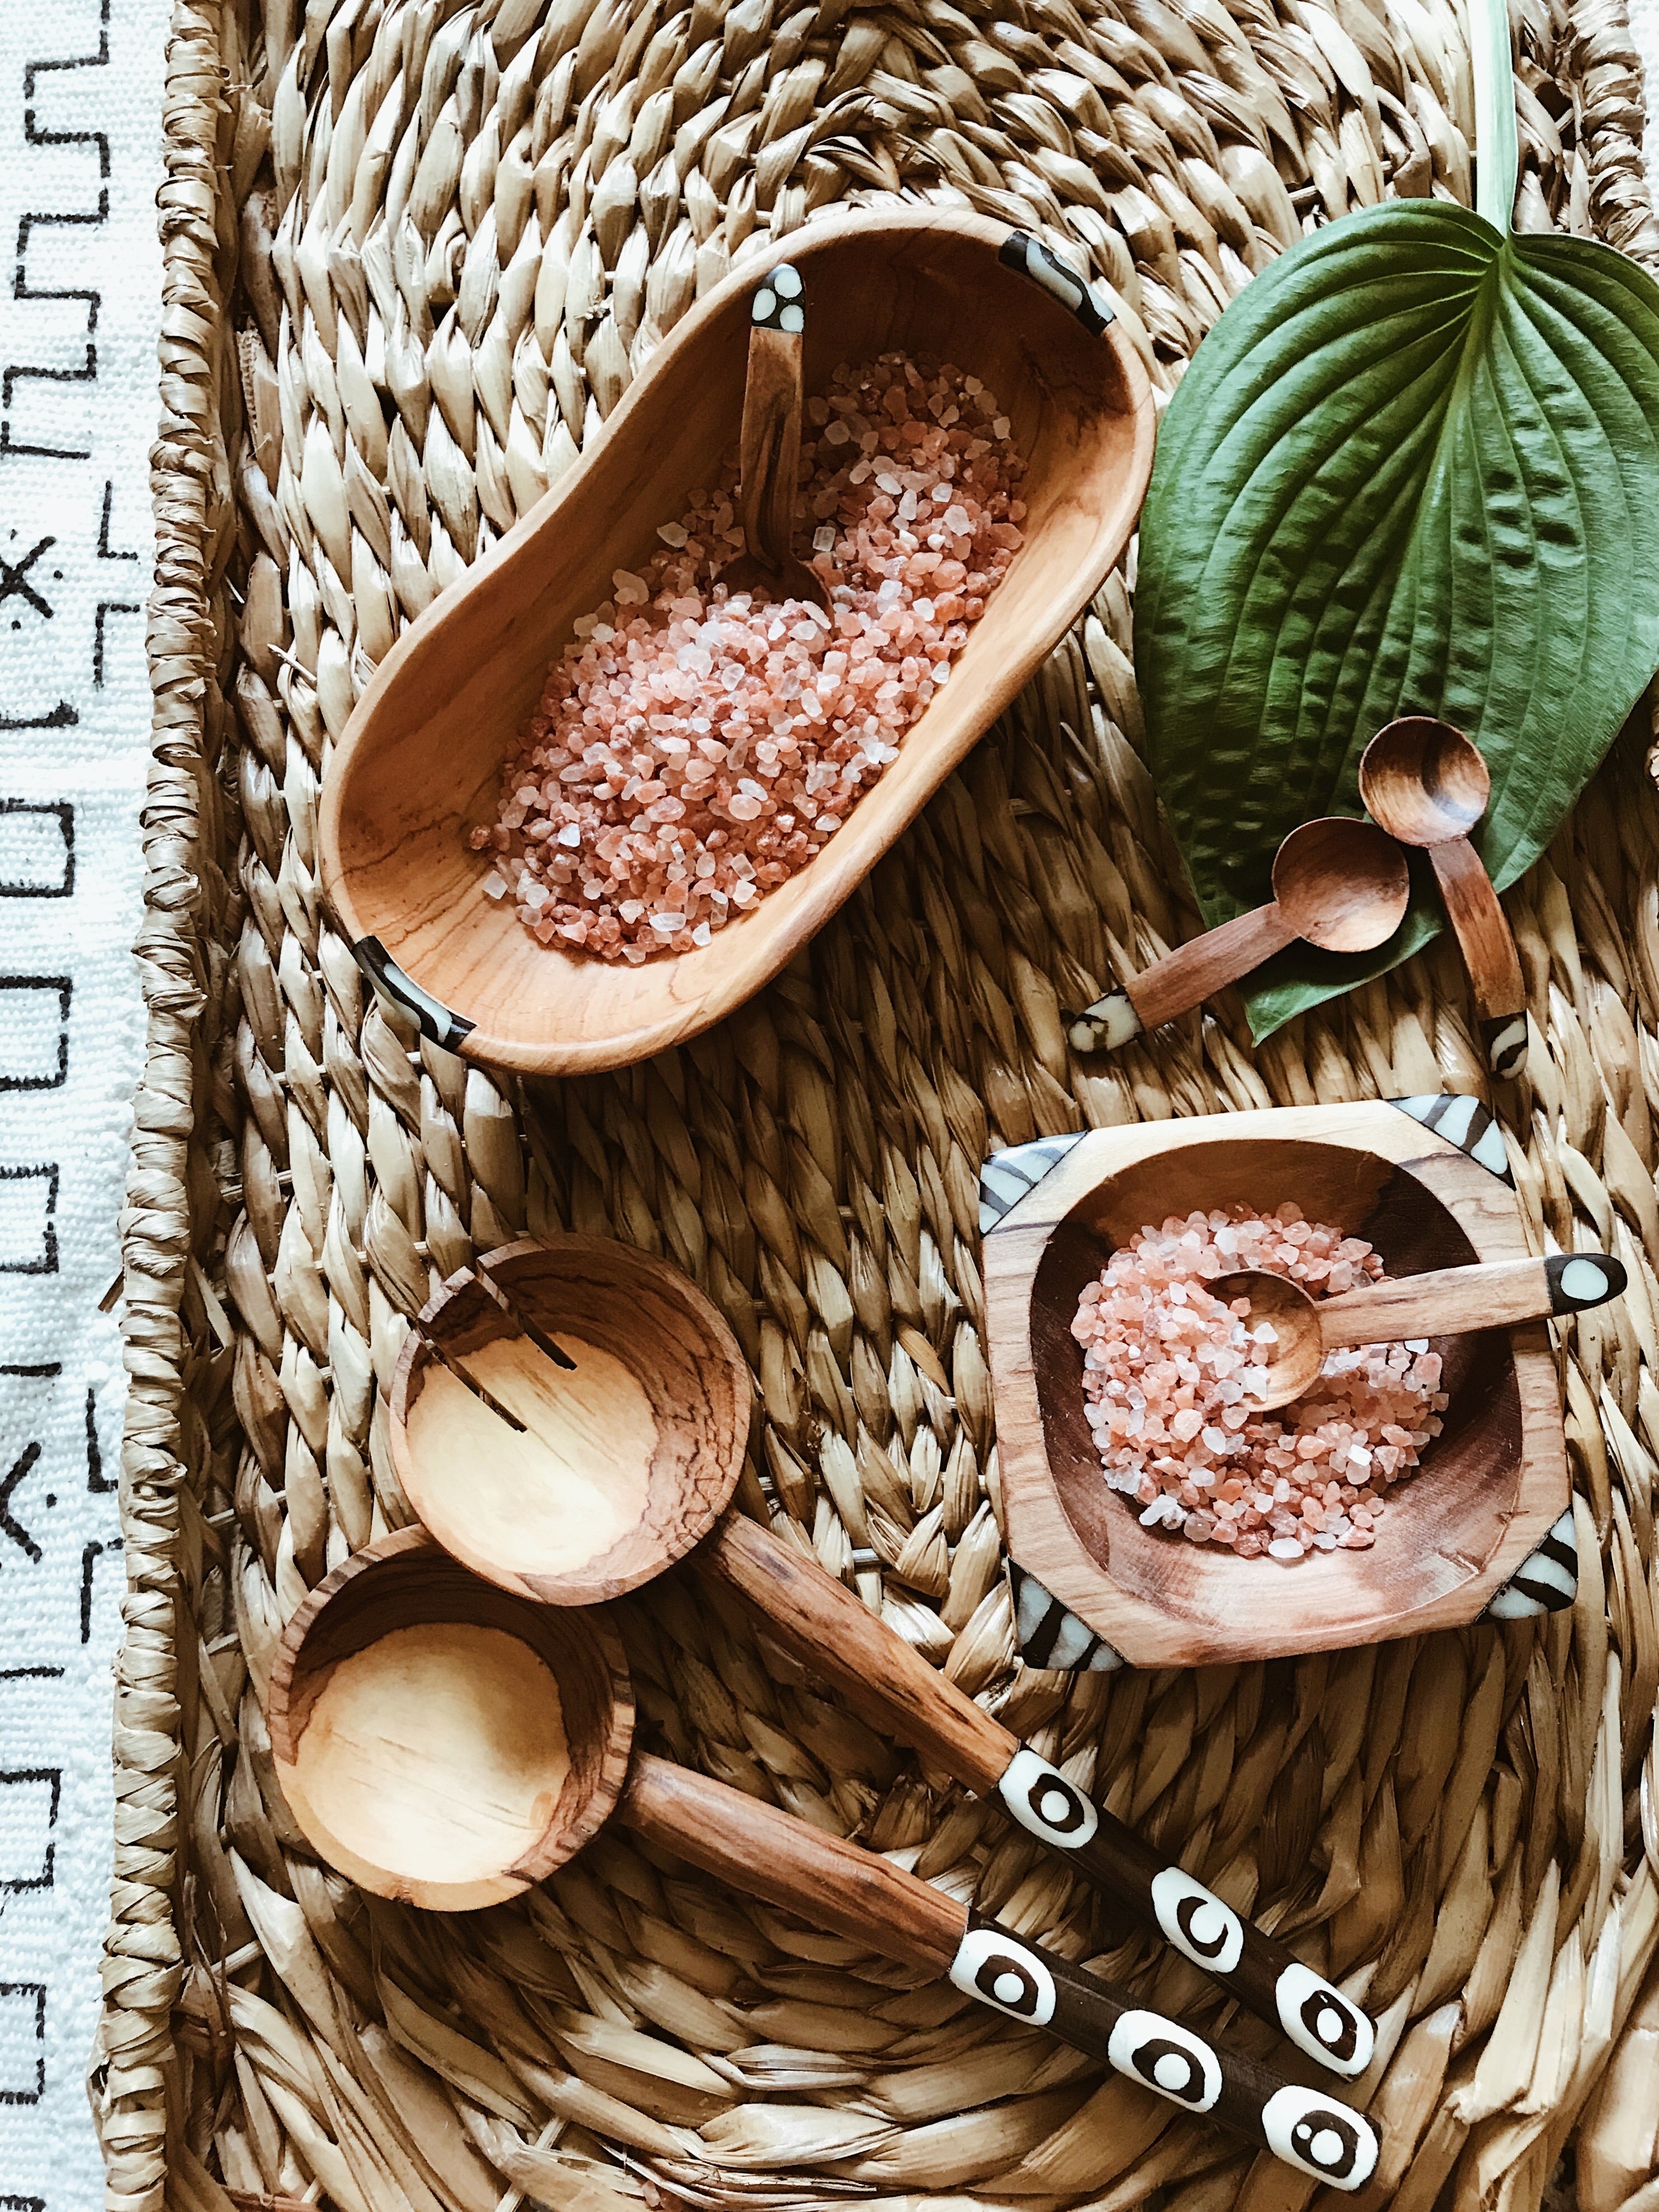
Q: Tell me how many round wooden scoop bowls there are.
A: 2